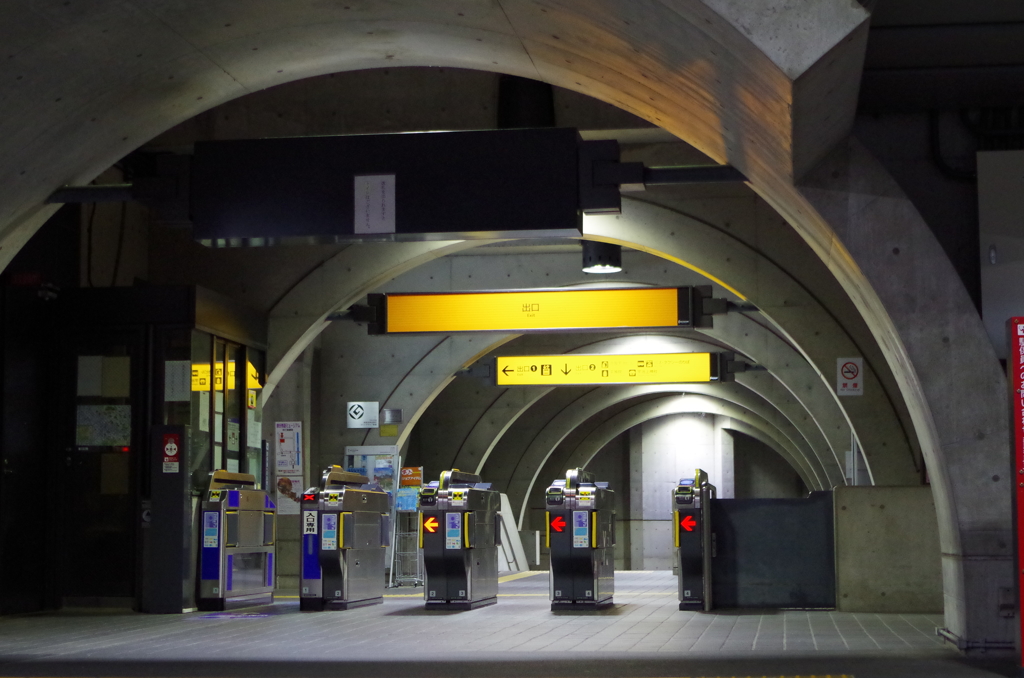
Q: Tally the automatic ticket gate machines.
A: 5